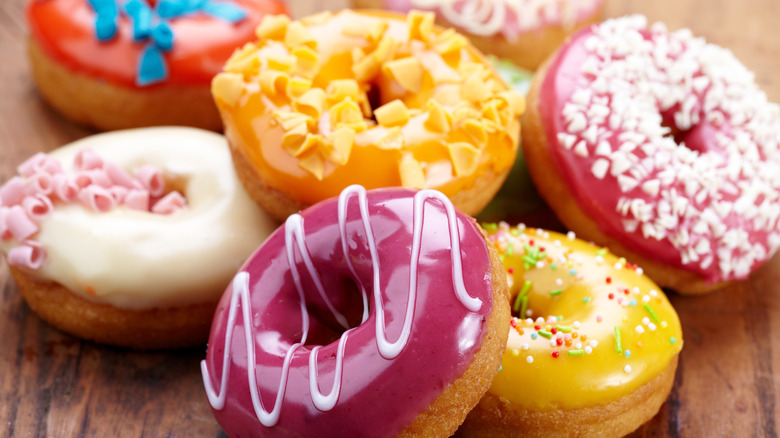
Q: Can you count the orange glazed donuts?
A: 1